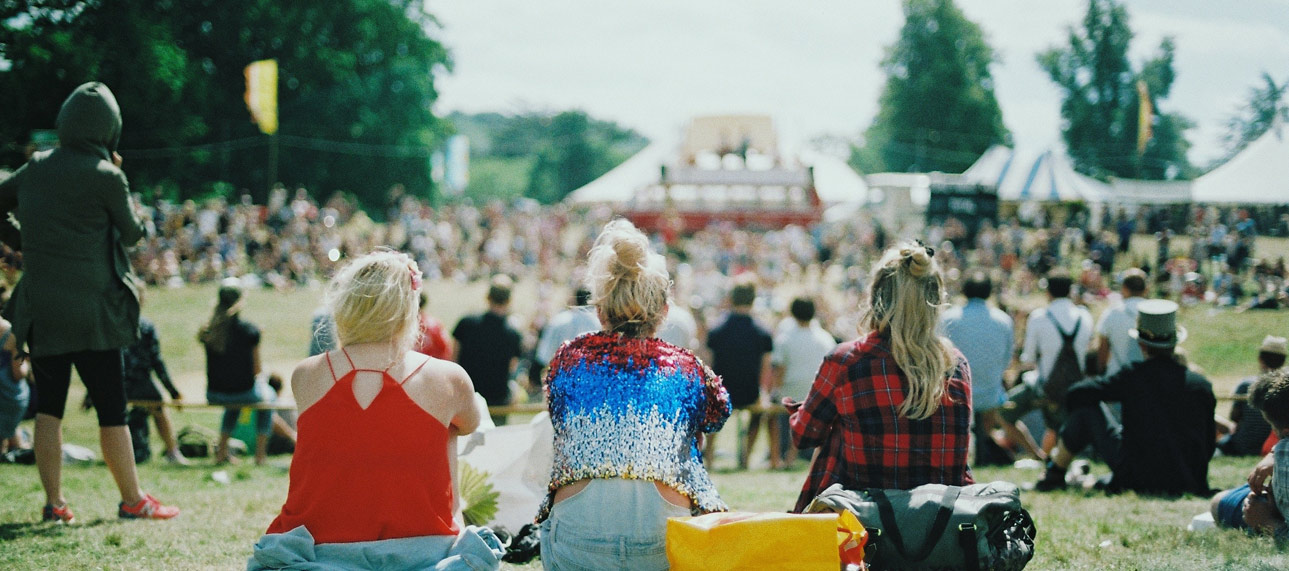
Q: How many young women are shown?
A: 3